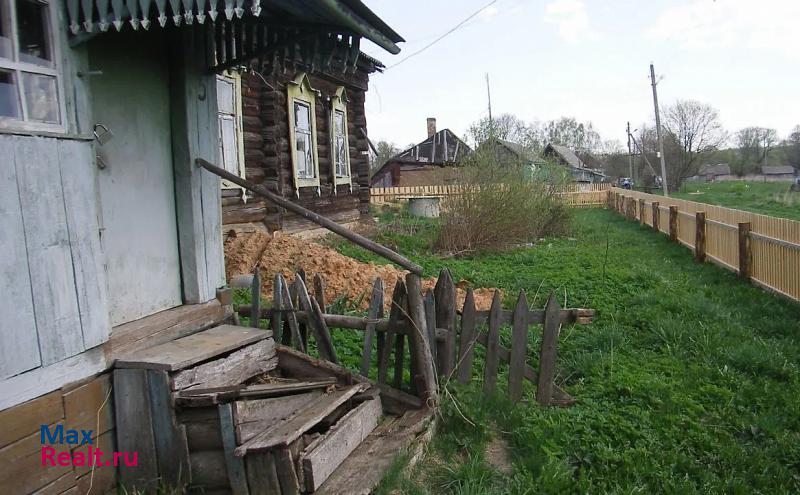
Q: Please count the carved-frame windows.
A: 3